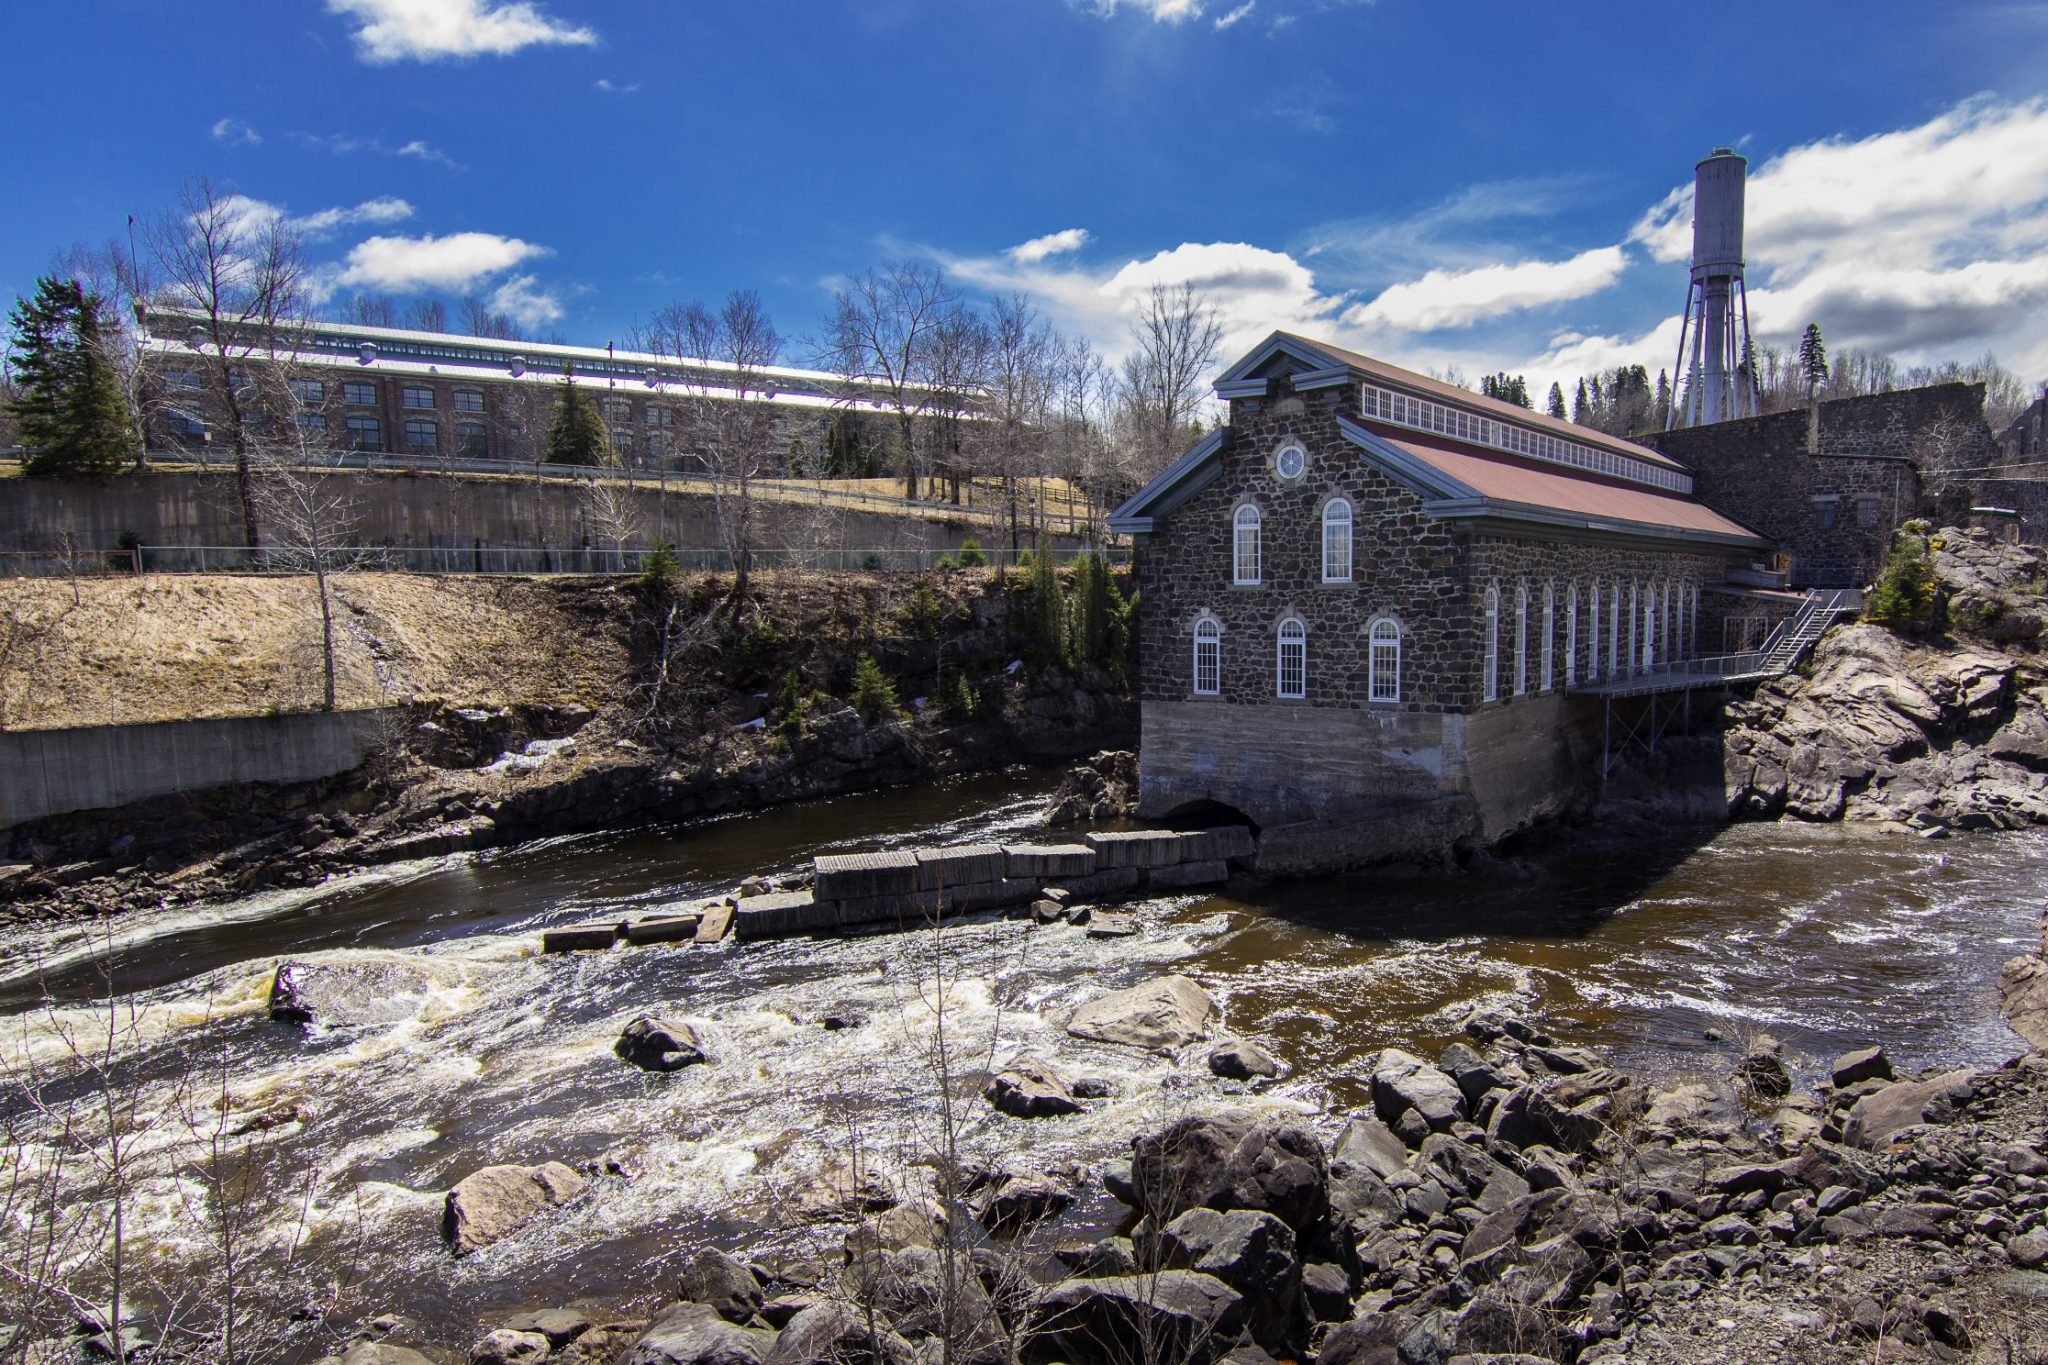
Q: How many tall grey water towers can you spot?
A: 1